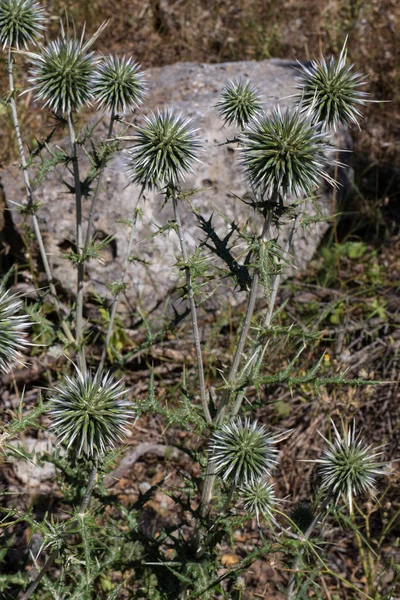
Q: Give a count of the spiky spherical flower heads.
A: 12